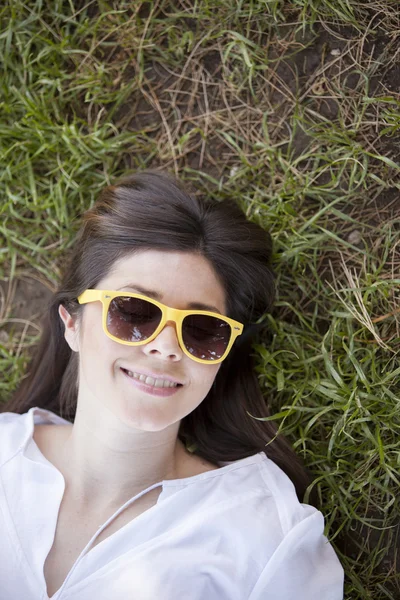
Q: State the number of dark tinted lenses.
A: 2